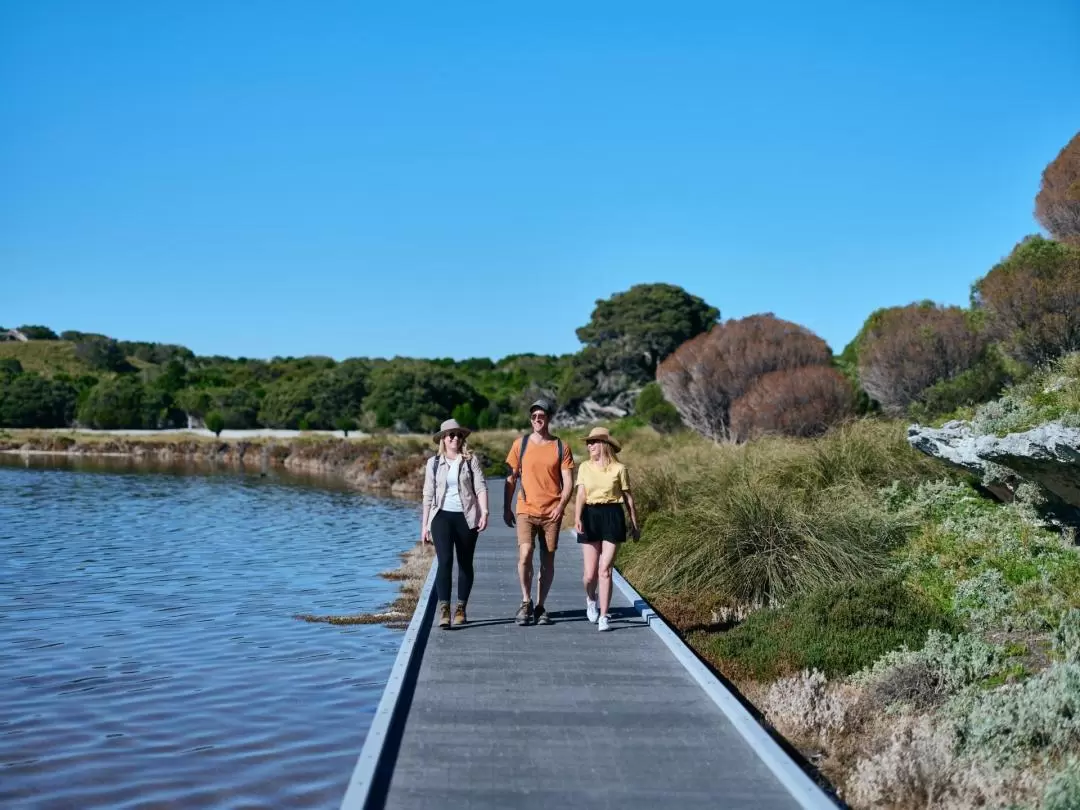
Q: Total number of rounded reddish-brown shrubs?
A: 5